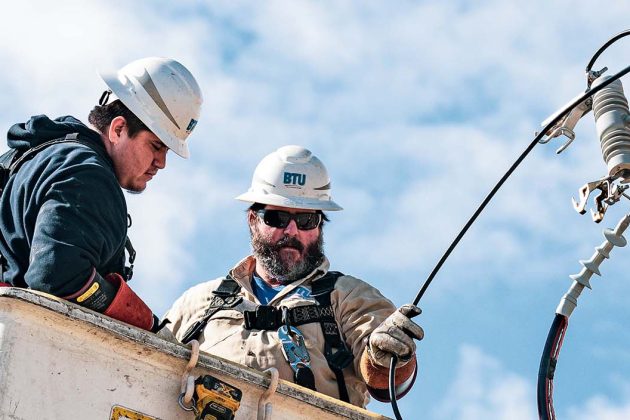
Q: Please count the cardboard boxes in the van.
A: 0